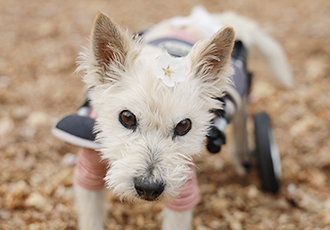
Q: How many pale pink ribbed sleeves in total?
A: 2